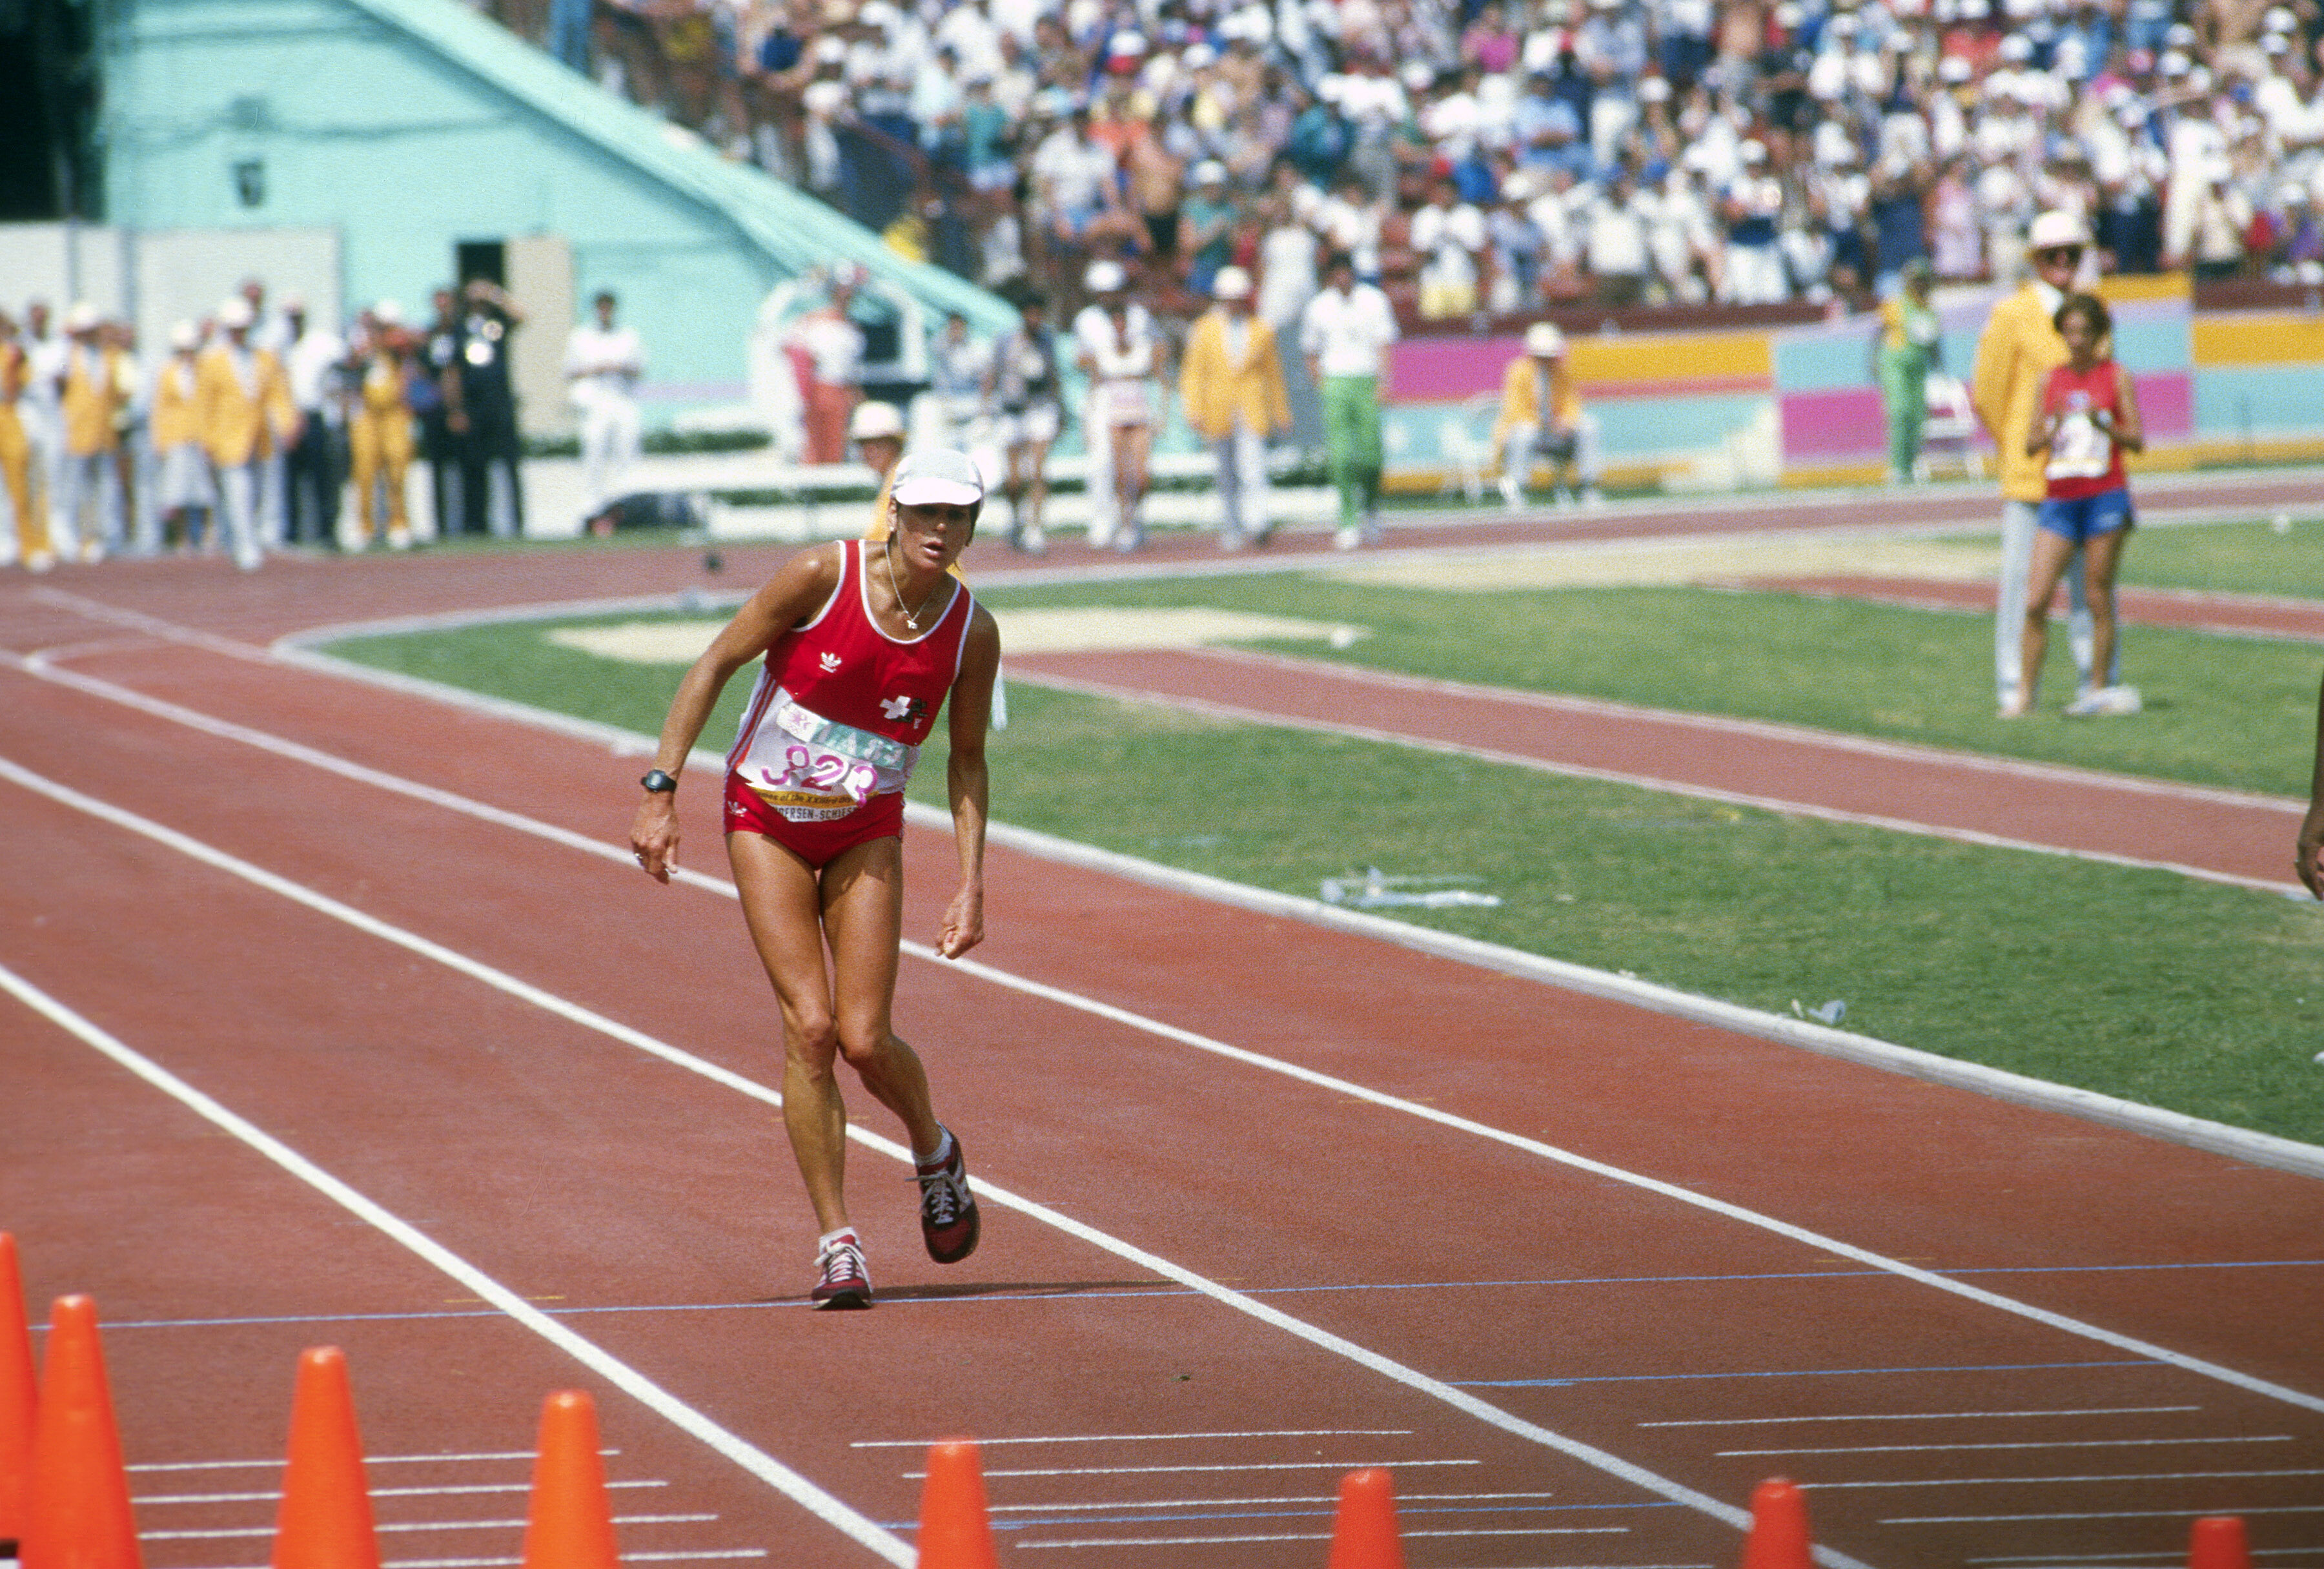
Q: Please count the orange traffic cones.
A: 8